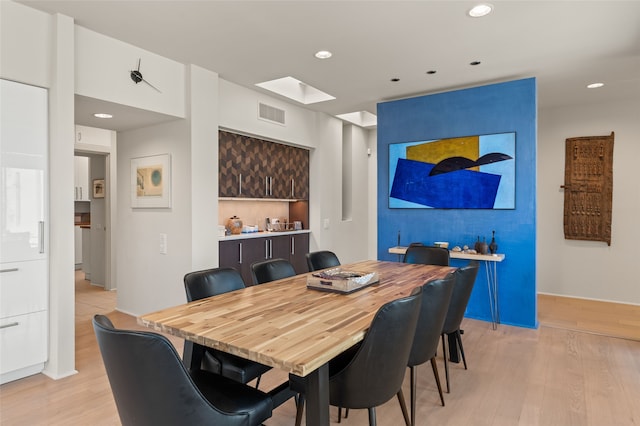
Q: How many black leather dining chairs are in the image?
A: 8